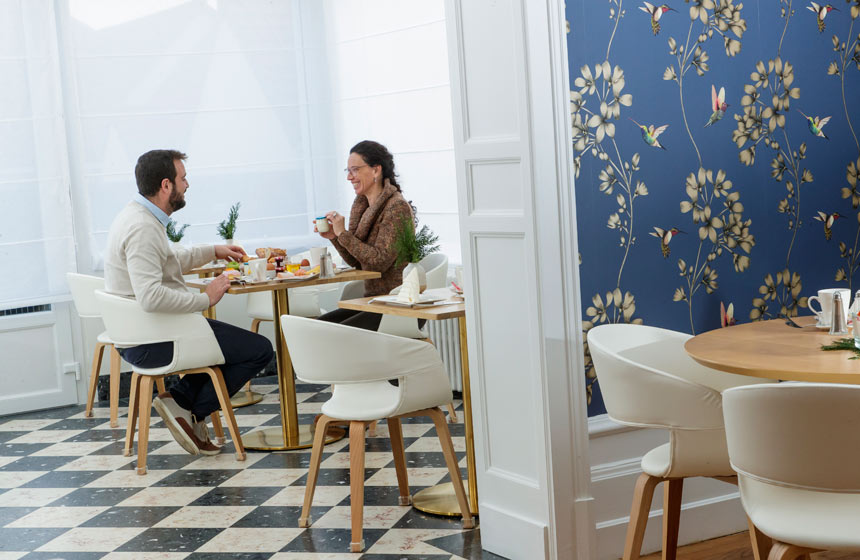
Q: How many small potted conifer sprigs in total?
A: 3